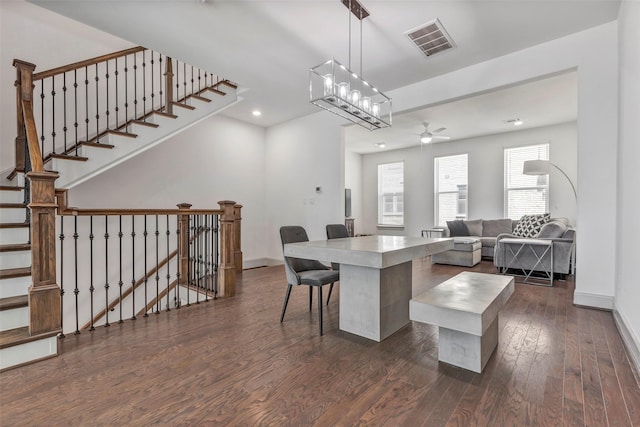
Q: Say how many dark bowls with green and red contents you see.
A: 0